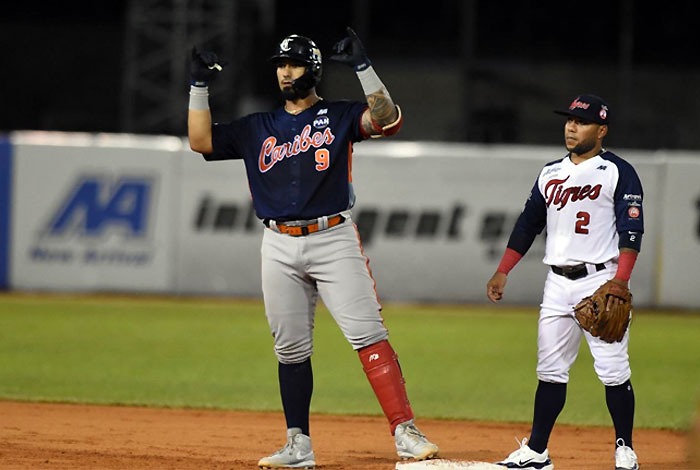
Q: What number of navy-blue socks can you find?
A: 3